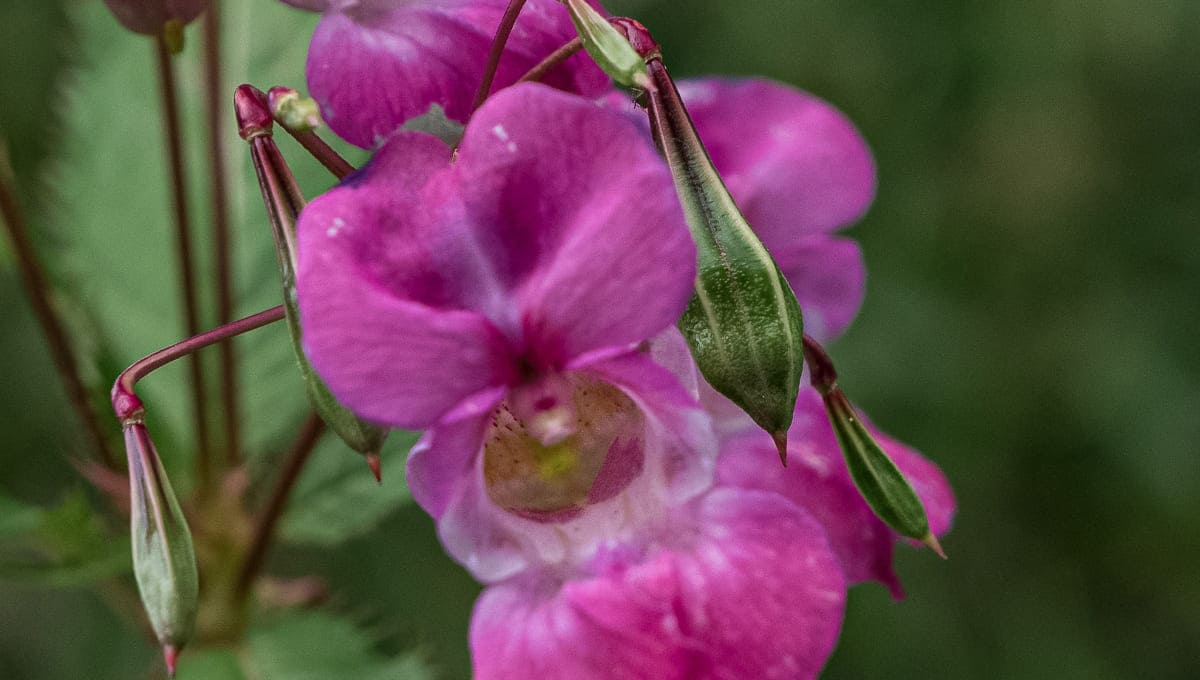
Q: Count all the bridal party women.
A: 0